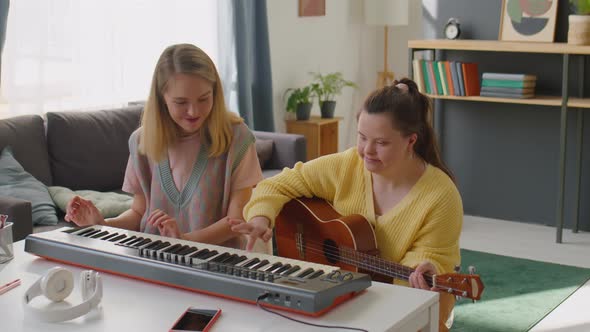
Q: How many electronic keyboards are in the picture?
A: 1